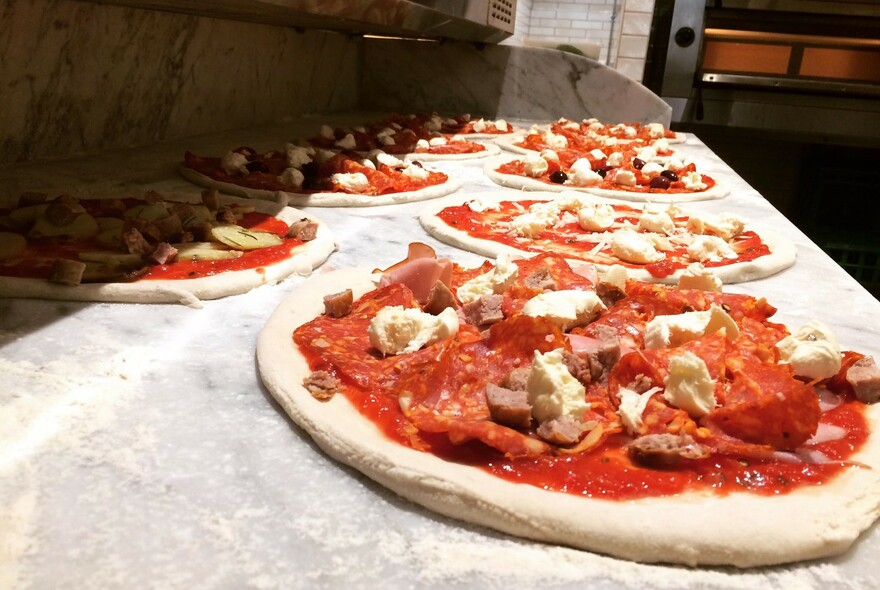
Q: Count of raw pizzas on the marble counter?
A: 9